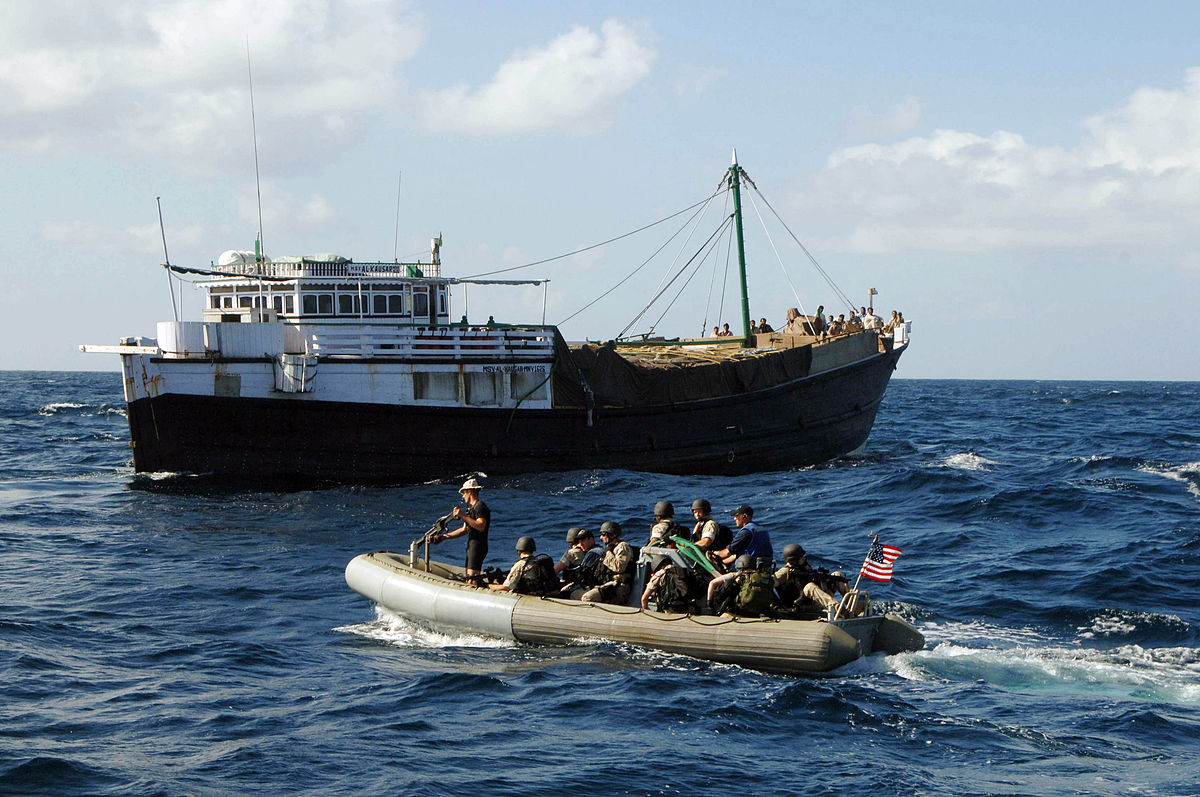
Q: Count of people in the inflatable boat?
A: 11